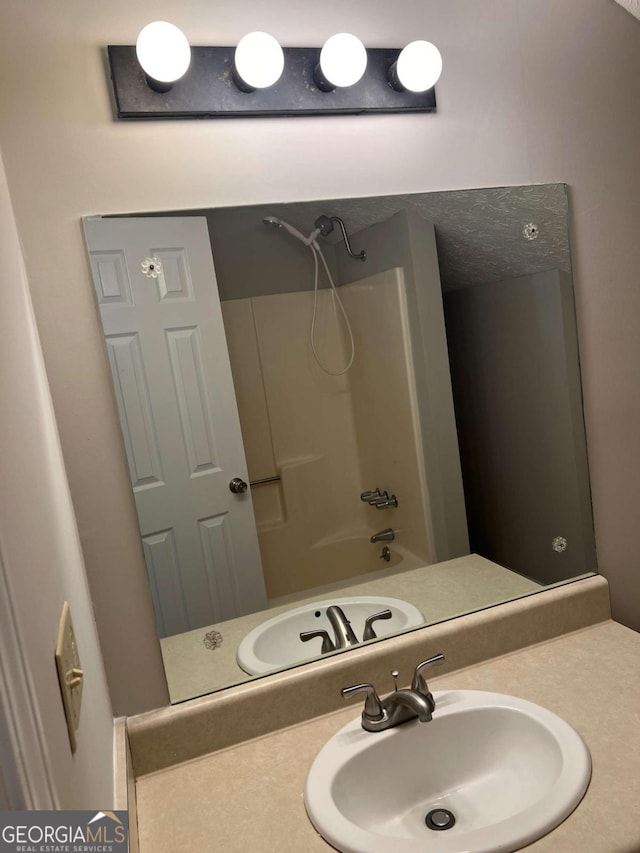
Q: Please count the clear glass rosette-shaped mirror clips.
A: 4